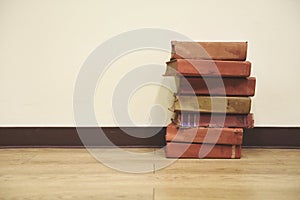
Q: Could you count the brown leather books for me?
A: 1